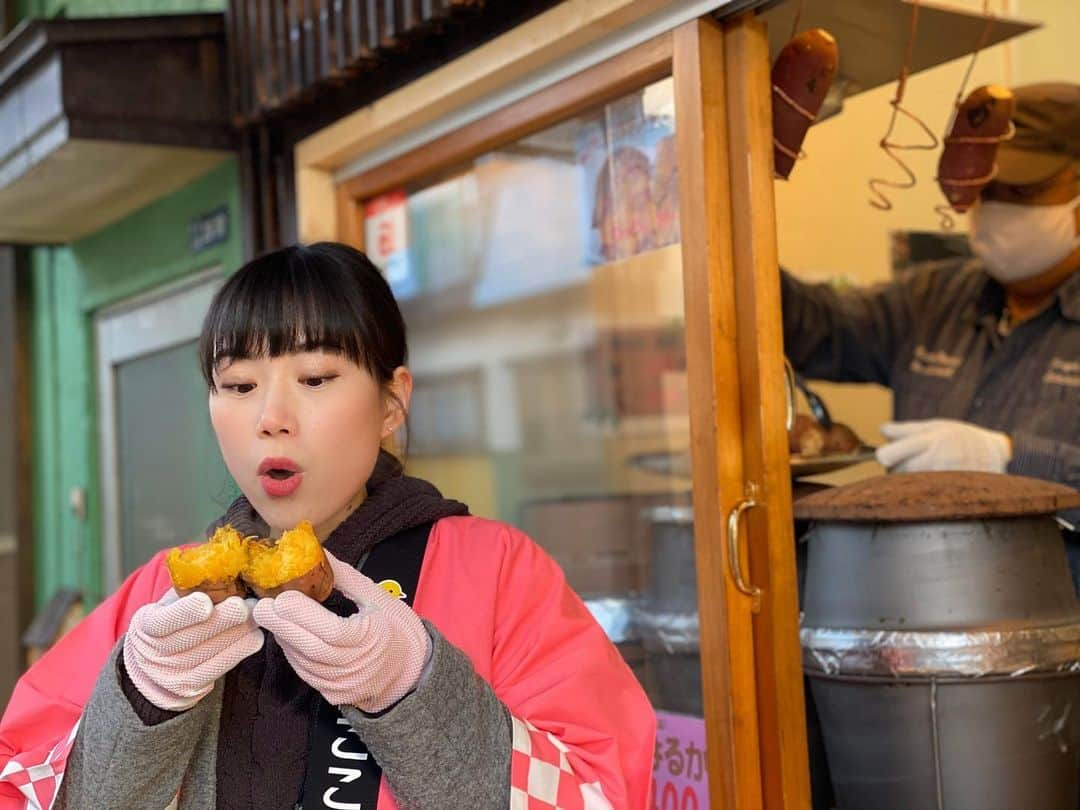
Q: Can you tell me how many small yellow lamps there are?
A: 0